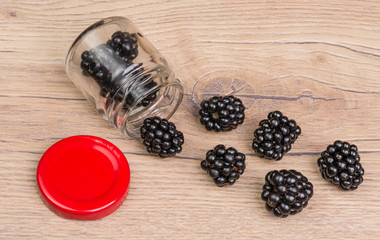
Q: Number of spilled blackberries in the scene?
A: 6